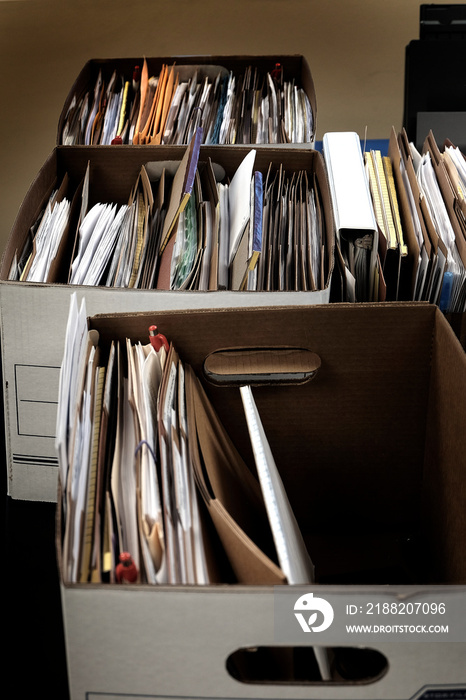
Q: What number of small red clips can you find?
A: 5